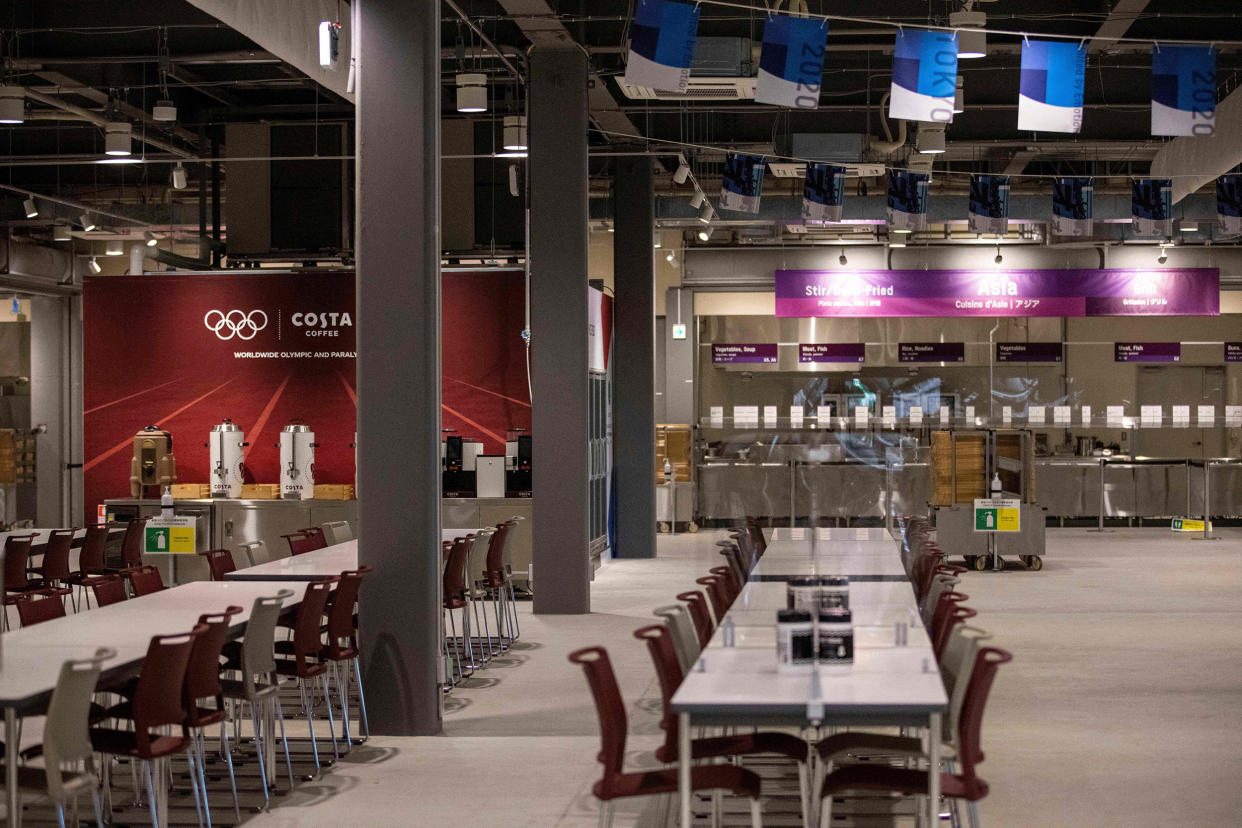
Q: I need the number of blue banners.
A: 12